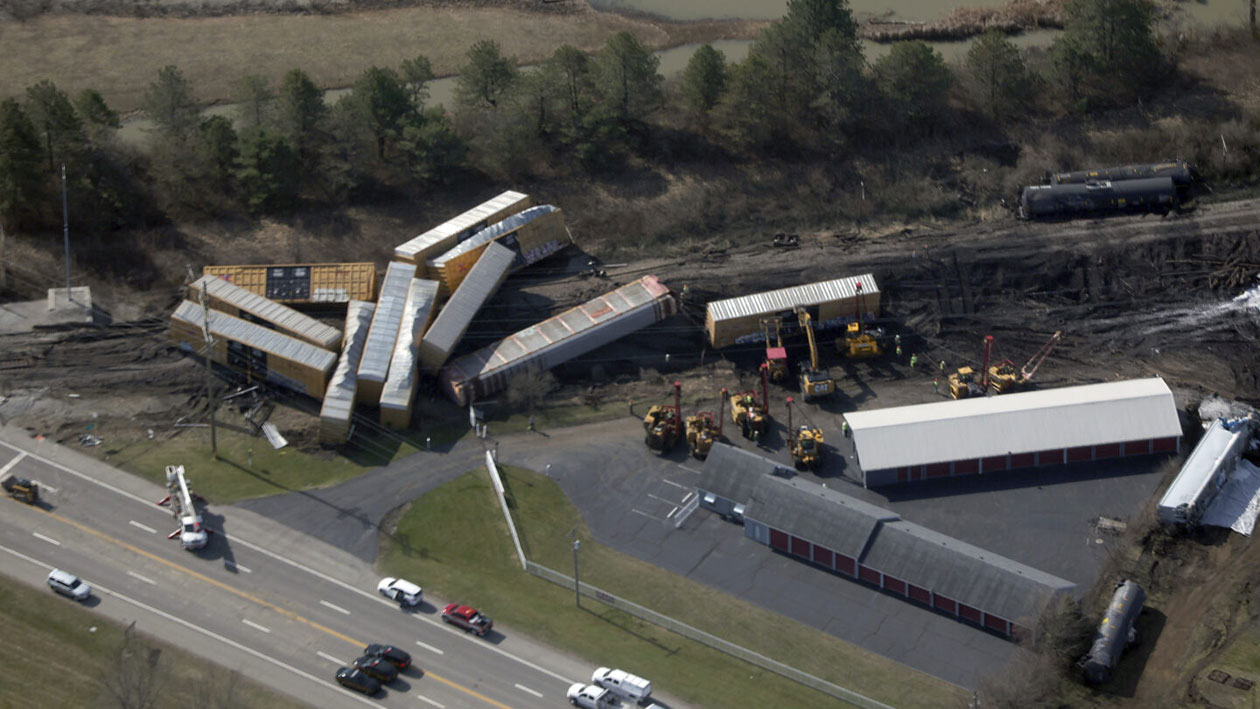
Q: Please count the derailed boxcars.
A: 11